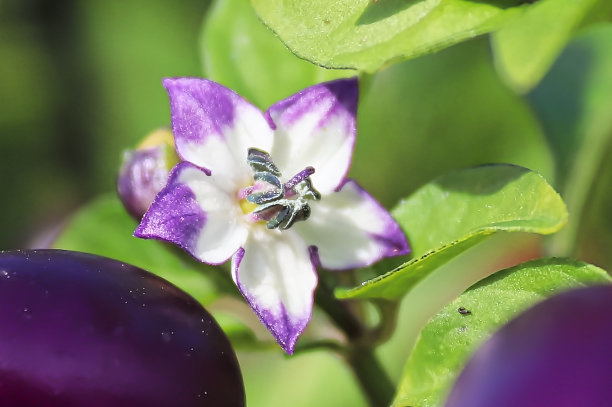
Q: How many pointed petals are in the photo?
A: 5